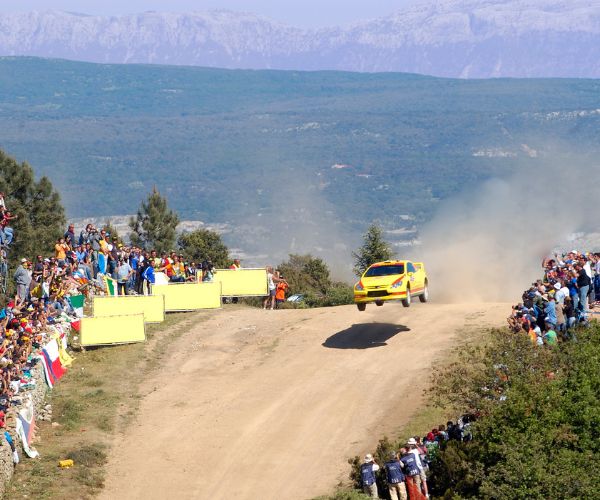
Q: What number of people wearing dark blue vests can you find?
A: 3